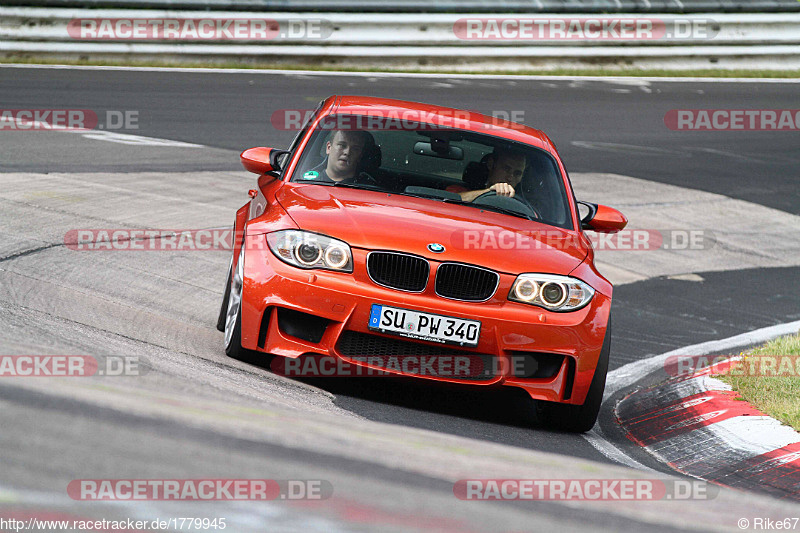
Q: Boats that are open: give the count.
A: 0